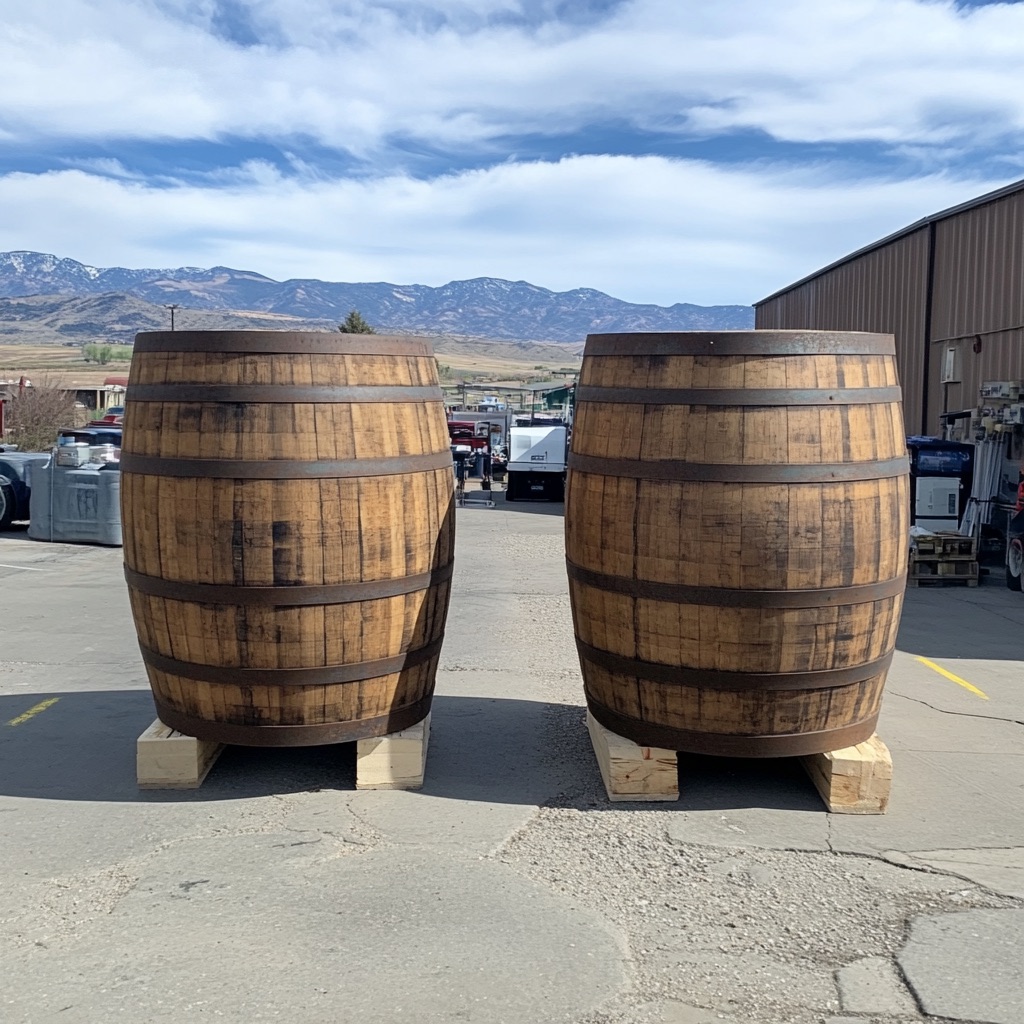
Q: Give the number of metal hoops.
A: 12